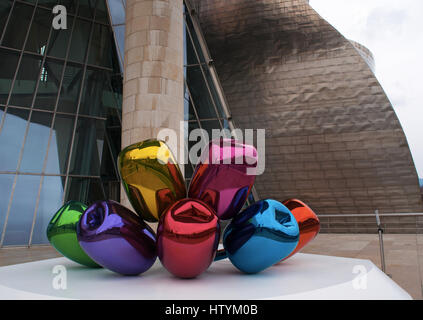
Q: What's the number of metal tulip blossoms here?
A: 7